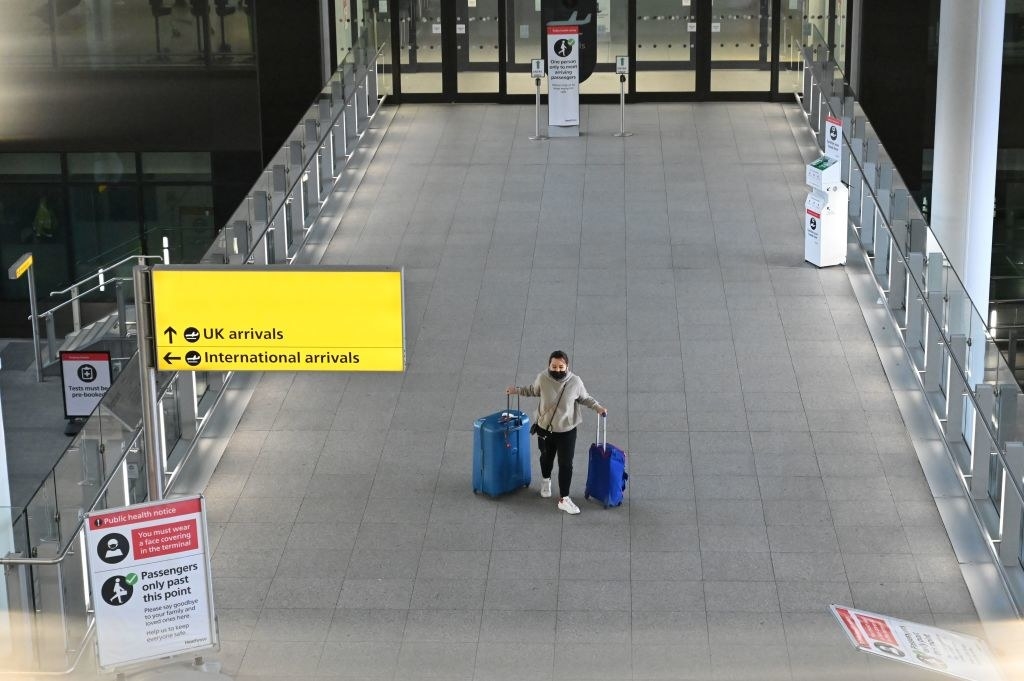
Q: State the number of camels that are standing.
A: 0